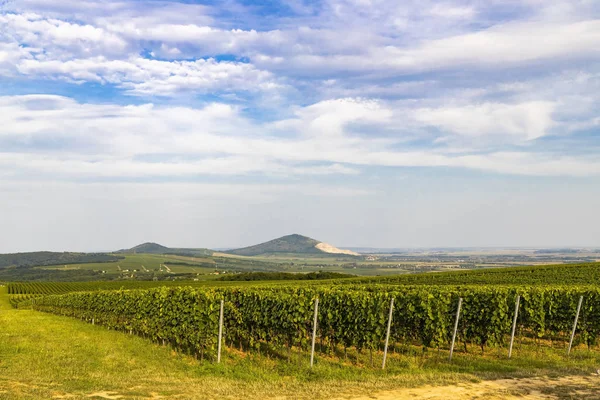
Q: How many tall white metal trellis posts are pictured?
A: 6